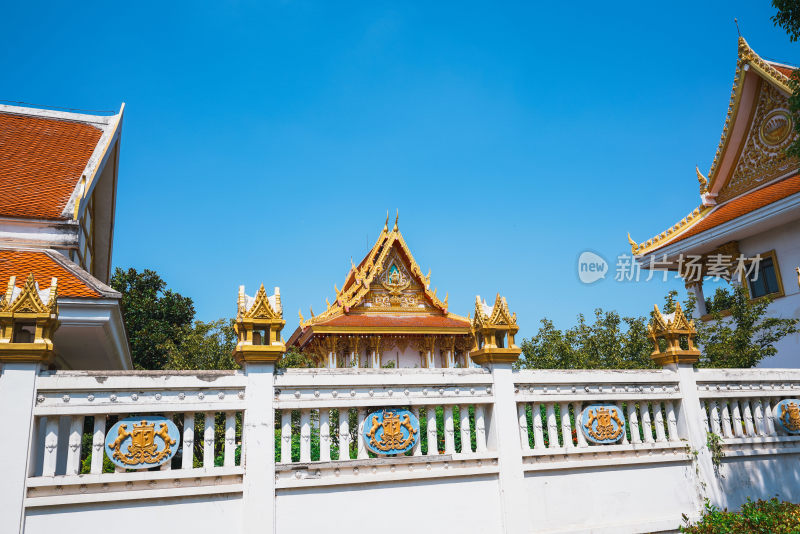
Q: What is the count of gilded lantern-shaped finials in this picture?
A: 4